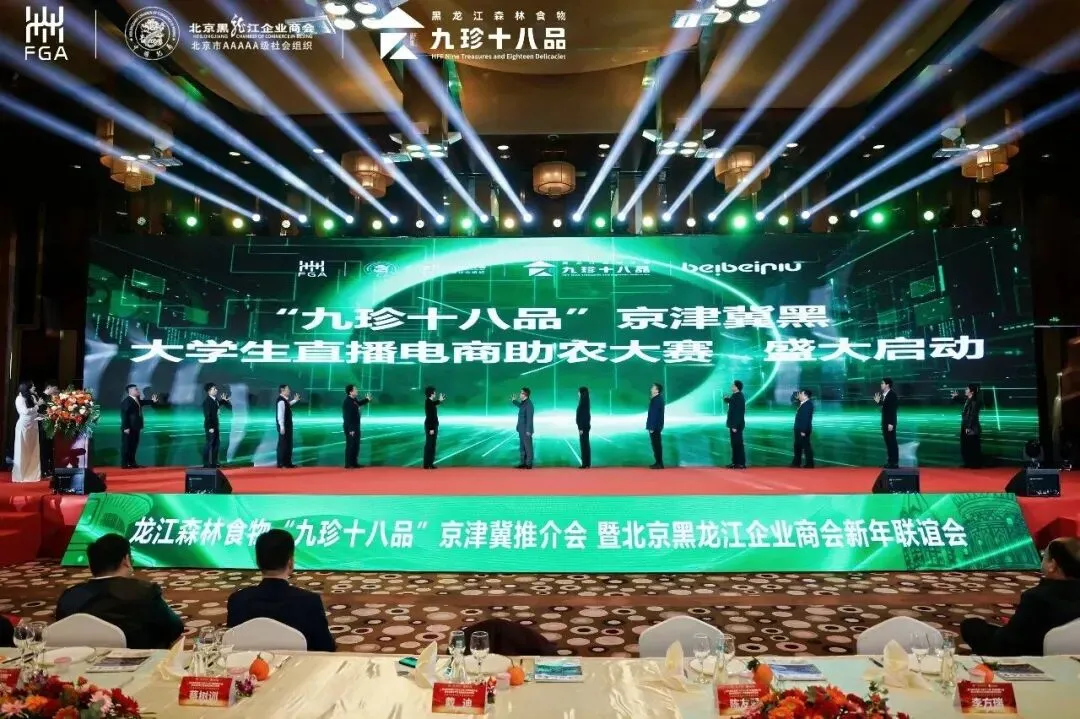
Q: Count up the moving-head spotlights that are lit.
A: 14